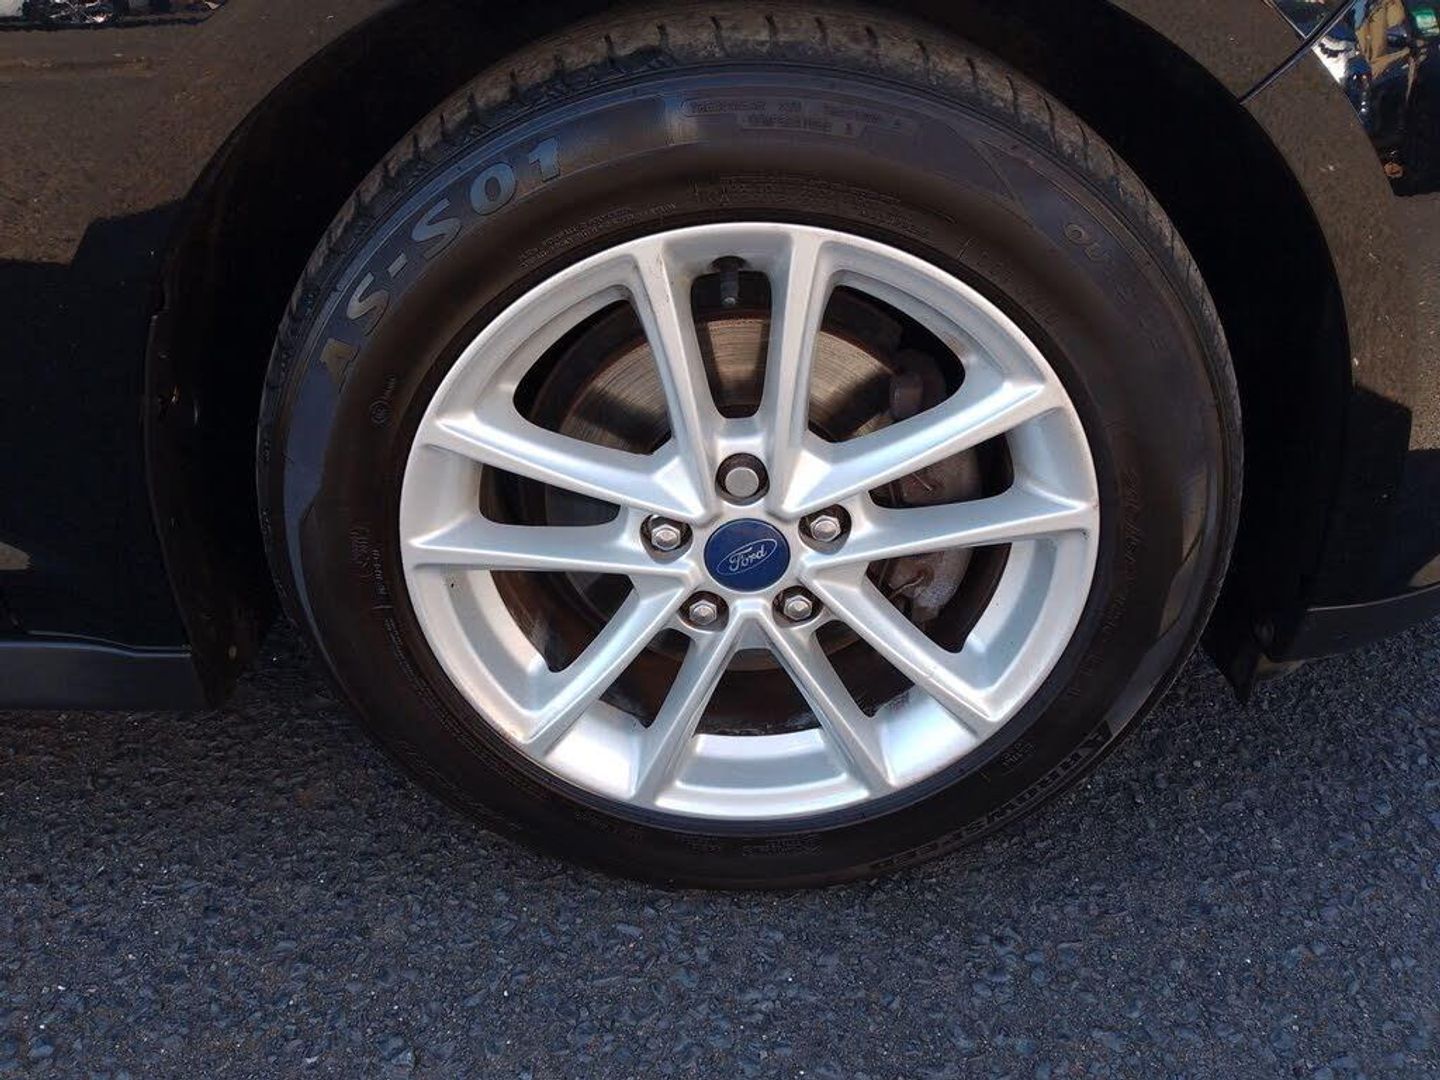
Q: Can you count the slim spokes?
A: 10